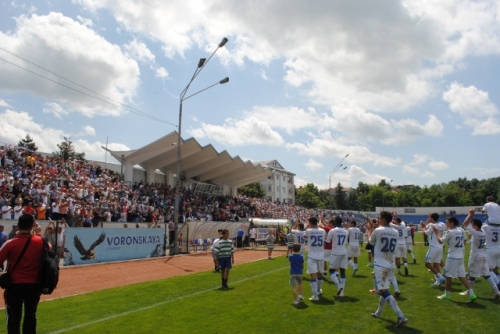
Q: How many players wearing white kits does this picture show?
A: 11